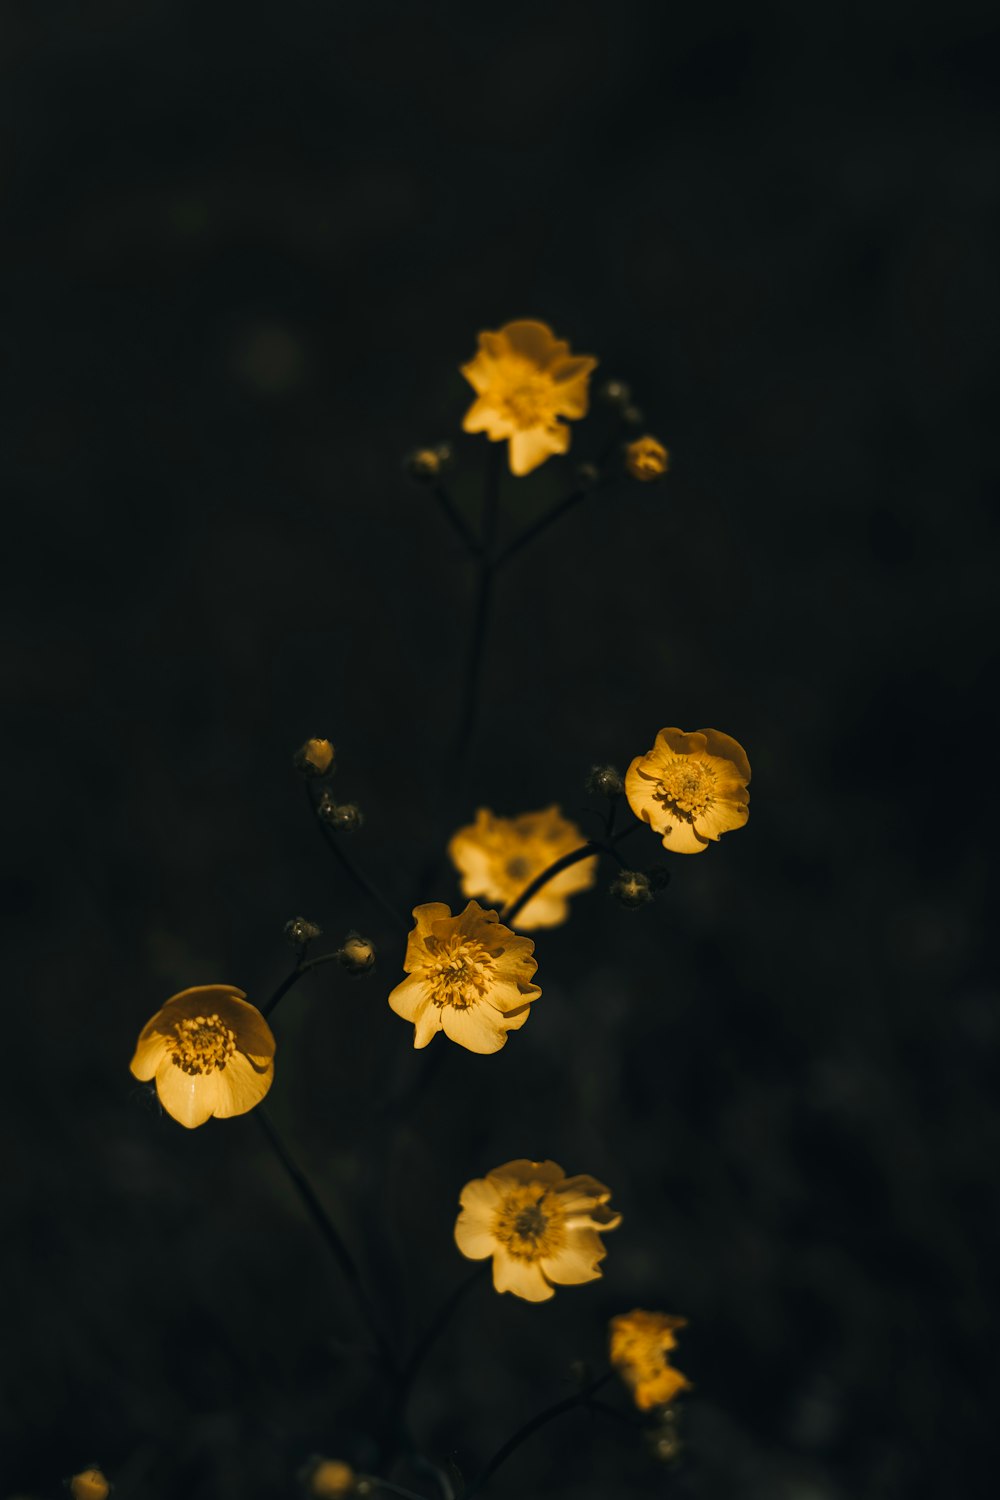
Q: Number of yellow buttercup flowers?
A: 7